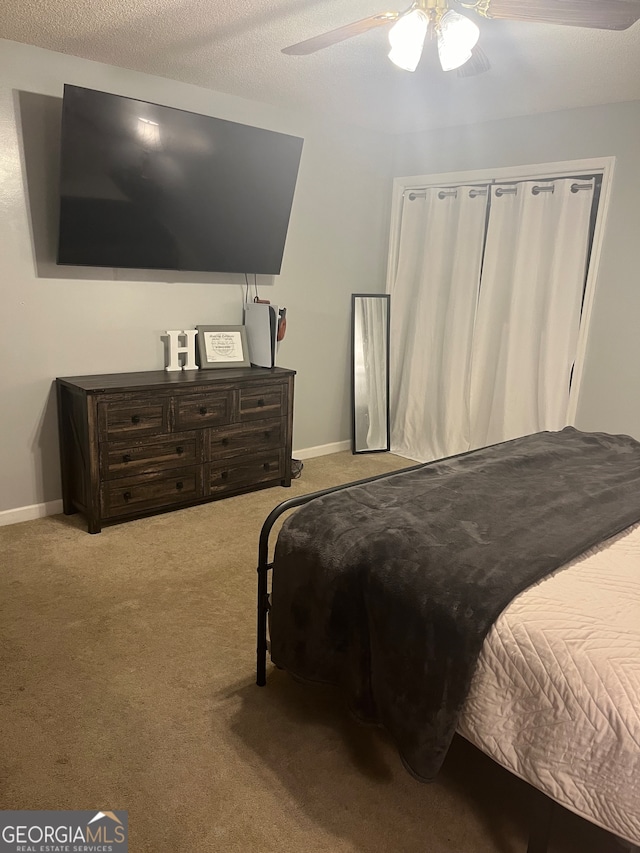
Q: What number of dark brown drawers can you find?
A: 7